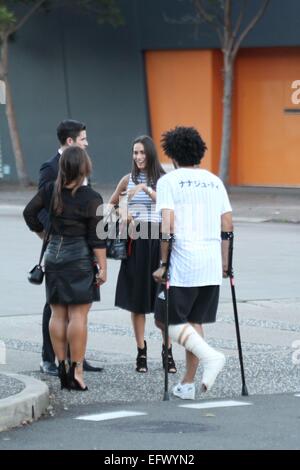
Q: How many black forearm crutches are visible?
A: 2